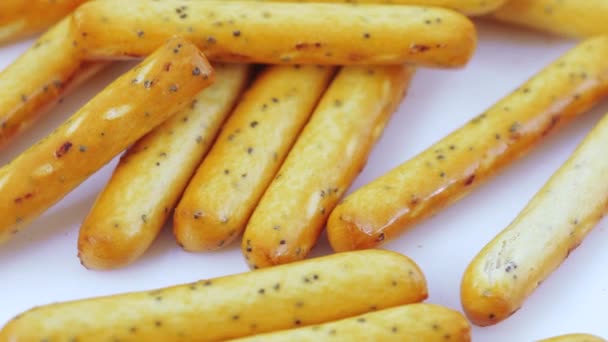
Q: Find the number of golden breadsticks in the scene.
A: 14